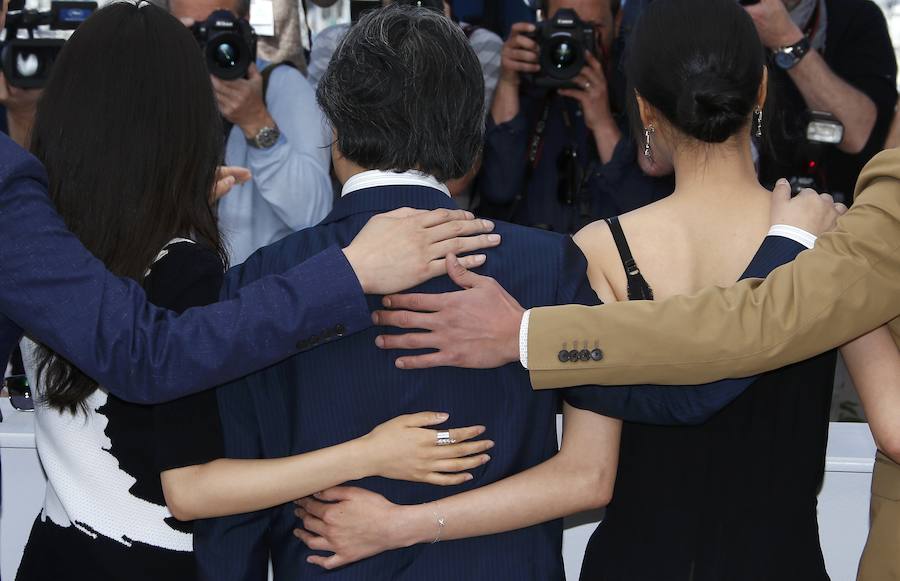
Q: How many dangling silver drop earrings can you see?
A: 2